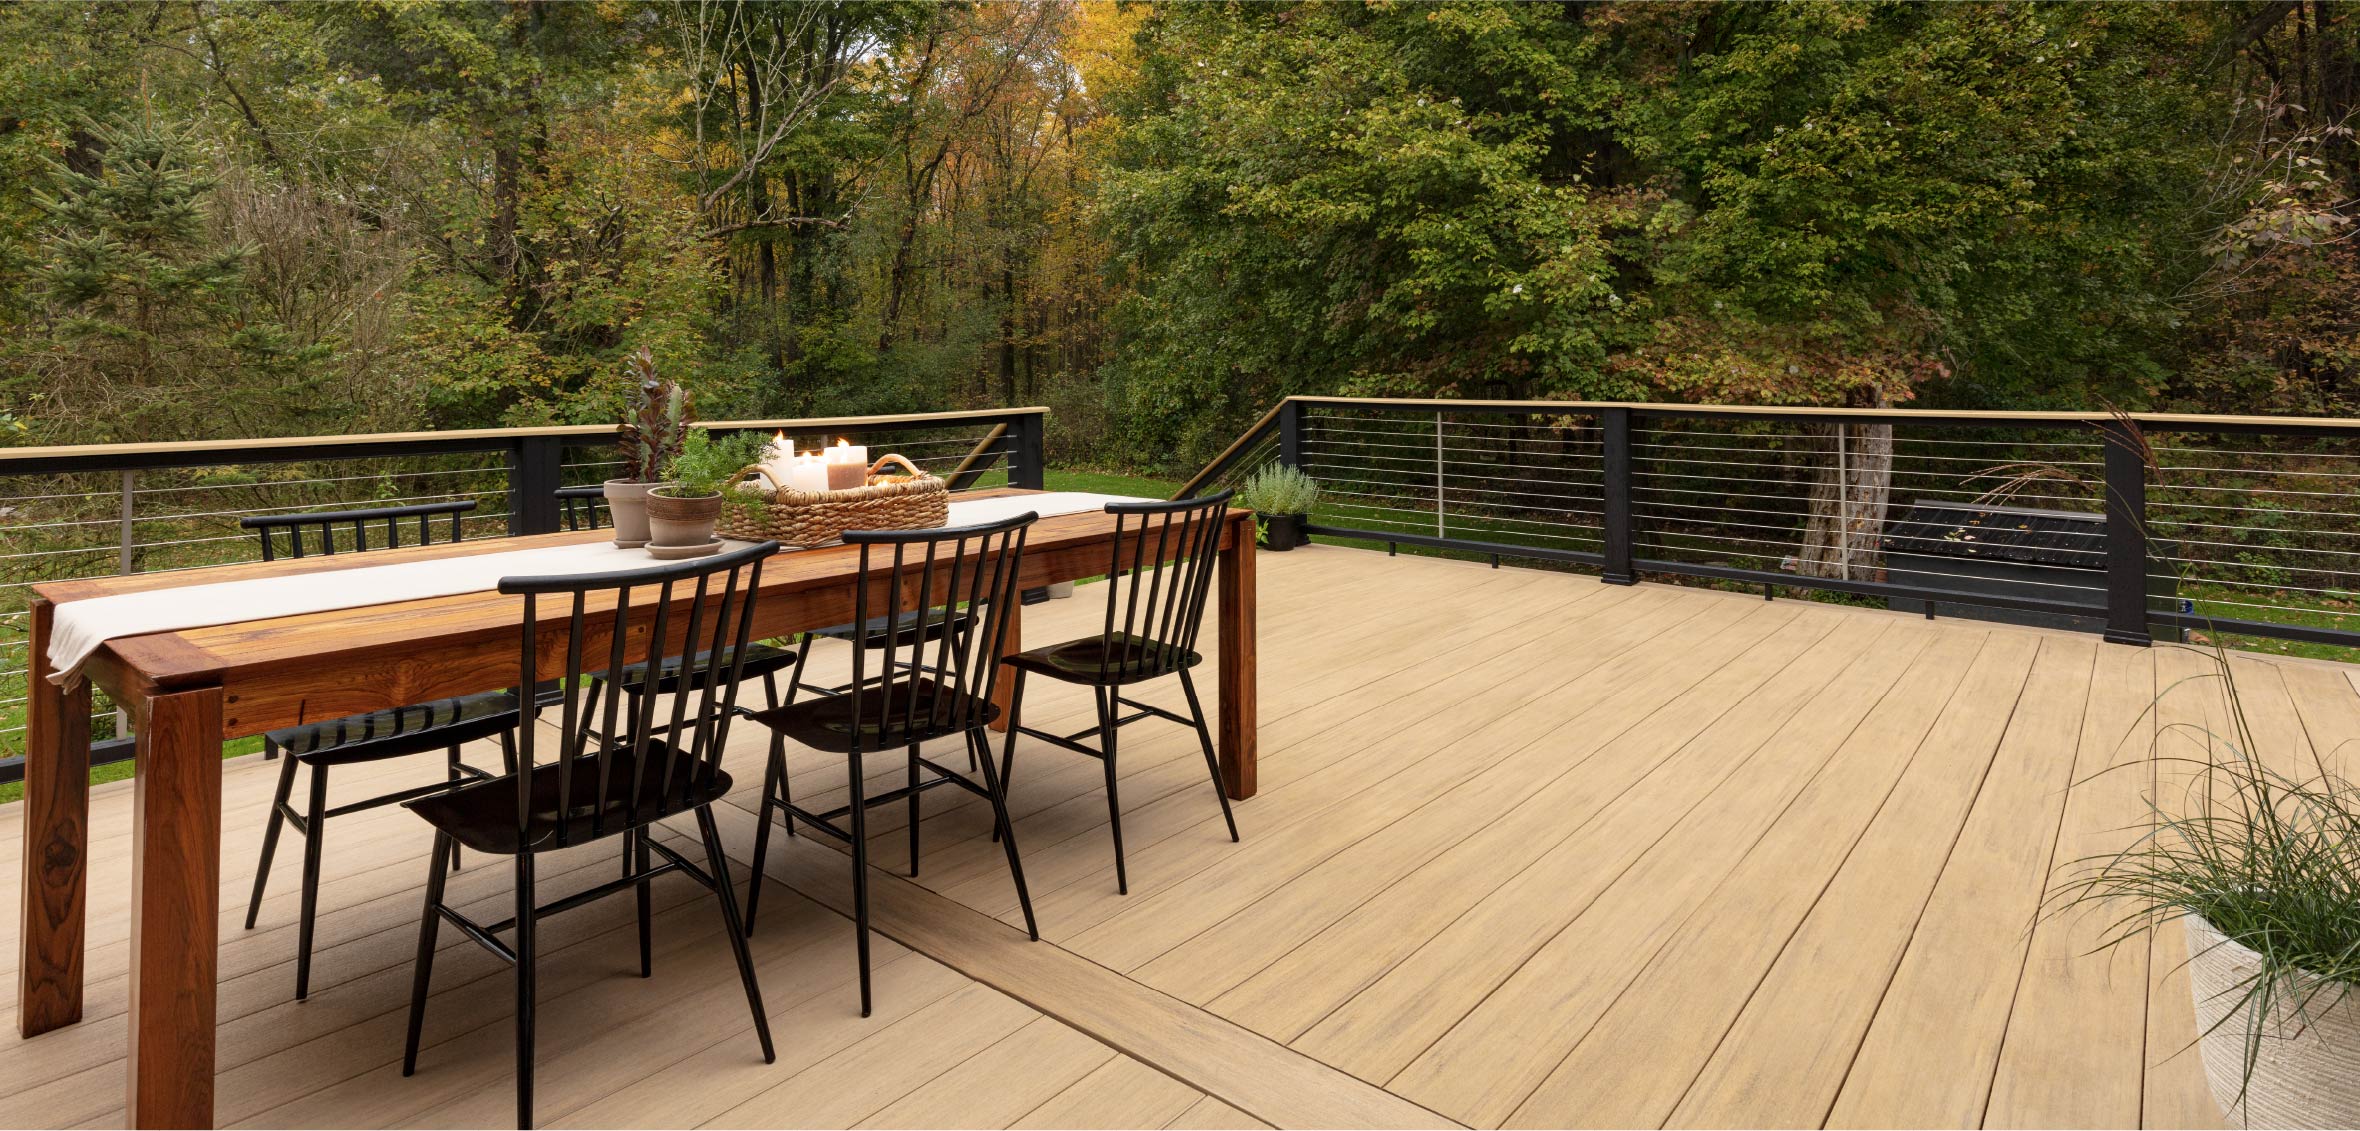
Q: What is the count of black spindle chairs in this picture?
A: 6